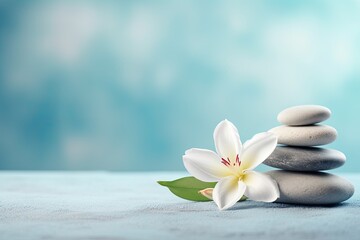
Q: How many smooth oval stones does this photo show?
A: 4